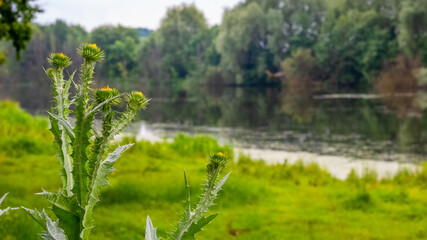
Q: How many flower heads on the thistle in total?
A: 5